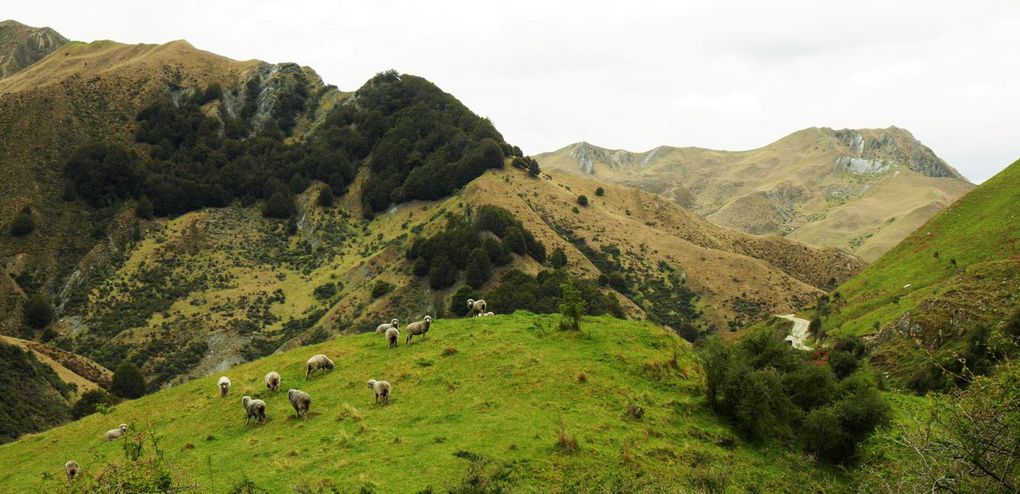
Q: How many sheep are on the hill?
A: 13